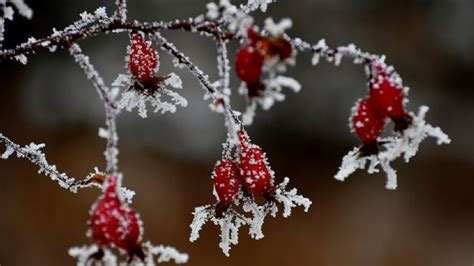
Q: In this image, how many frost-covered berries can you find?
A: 9